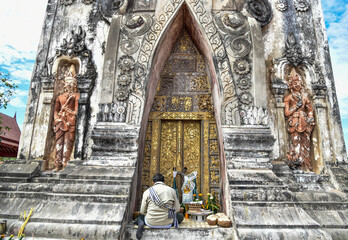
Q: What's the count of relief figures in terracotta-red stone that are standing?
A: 2